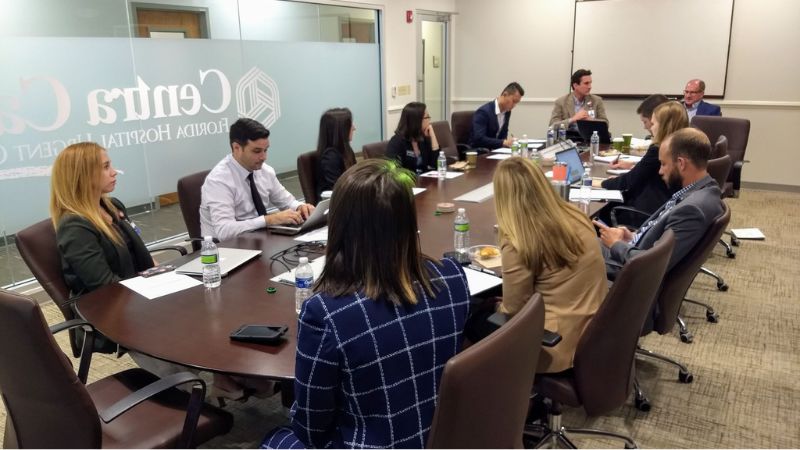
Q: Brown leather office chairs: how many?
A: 13